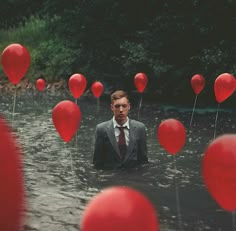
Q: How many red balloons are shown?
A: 12